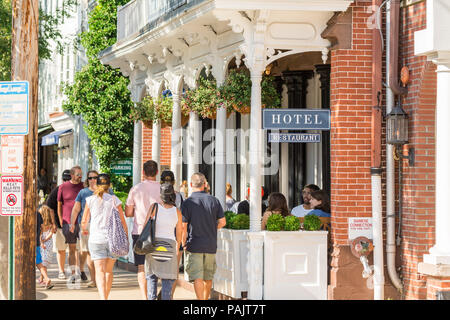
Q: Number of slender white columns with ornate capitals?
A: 6